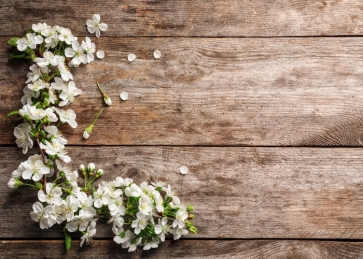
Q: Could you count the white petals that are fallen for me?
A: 5